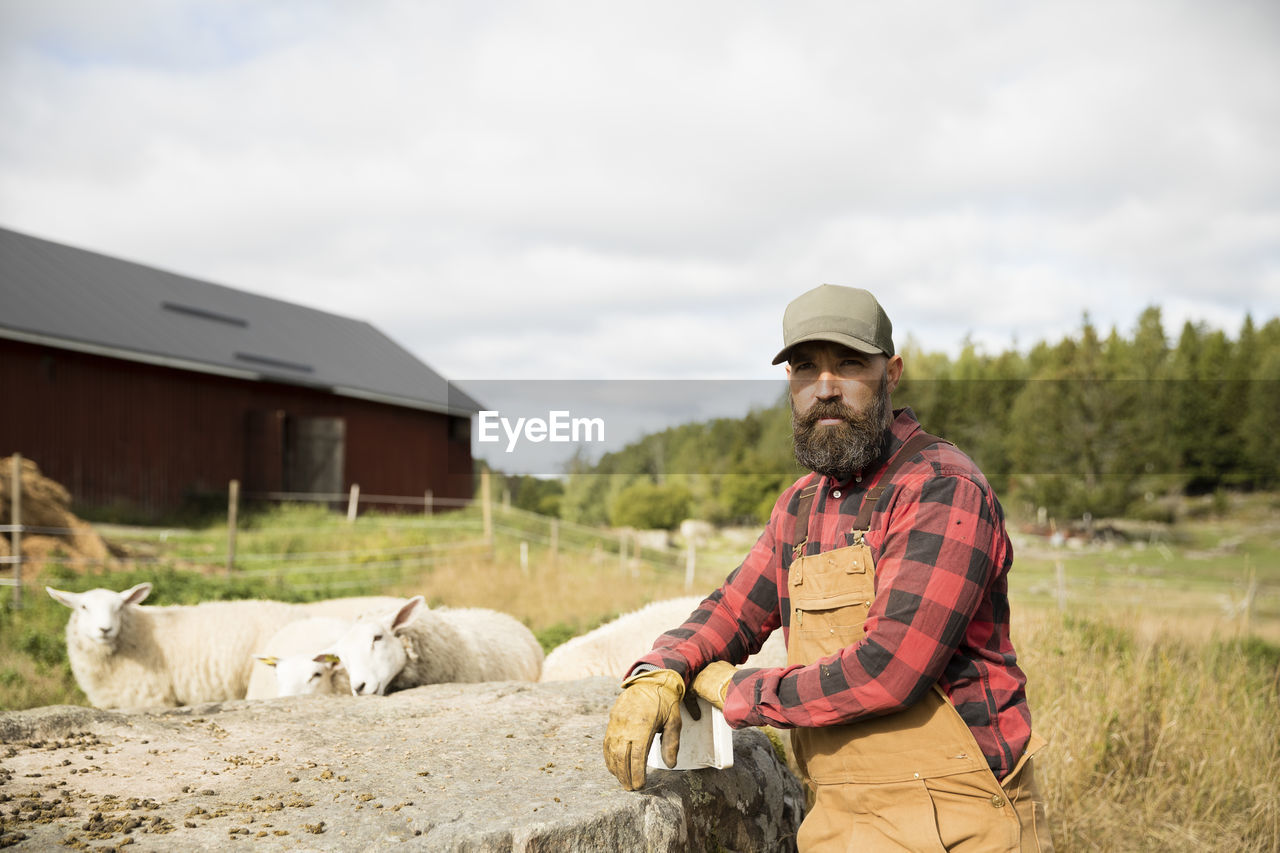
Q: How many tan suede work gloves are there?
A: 2